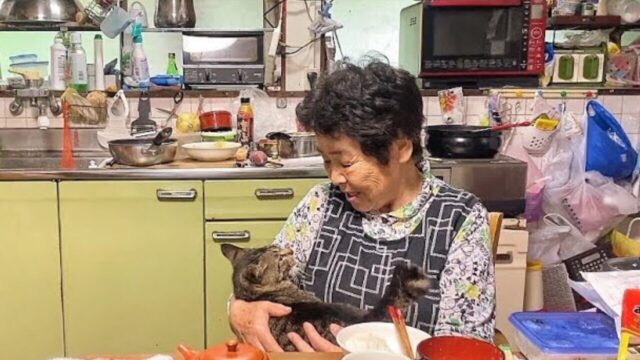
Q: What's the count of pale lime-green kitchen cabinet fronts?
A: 4